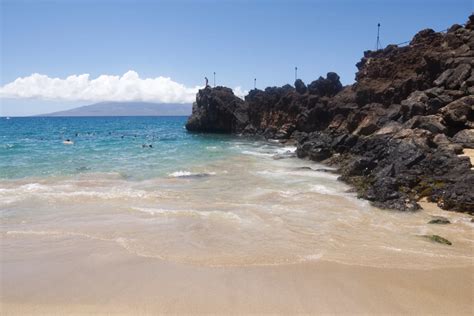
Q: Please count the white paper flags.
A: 0